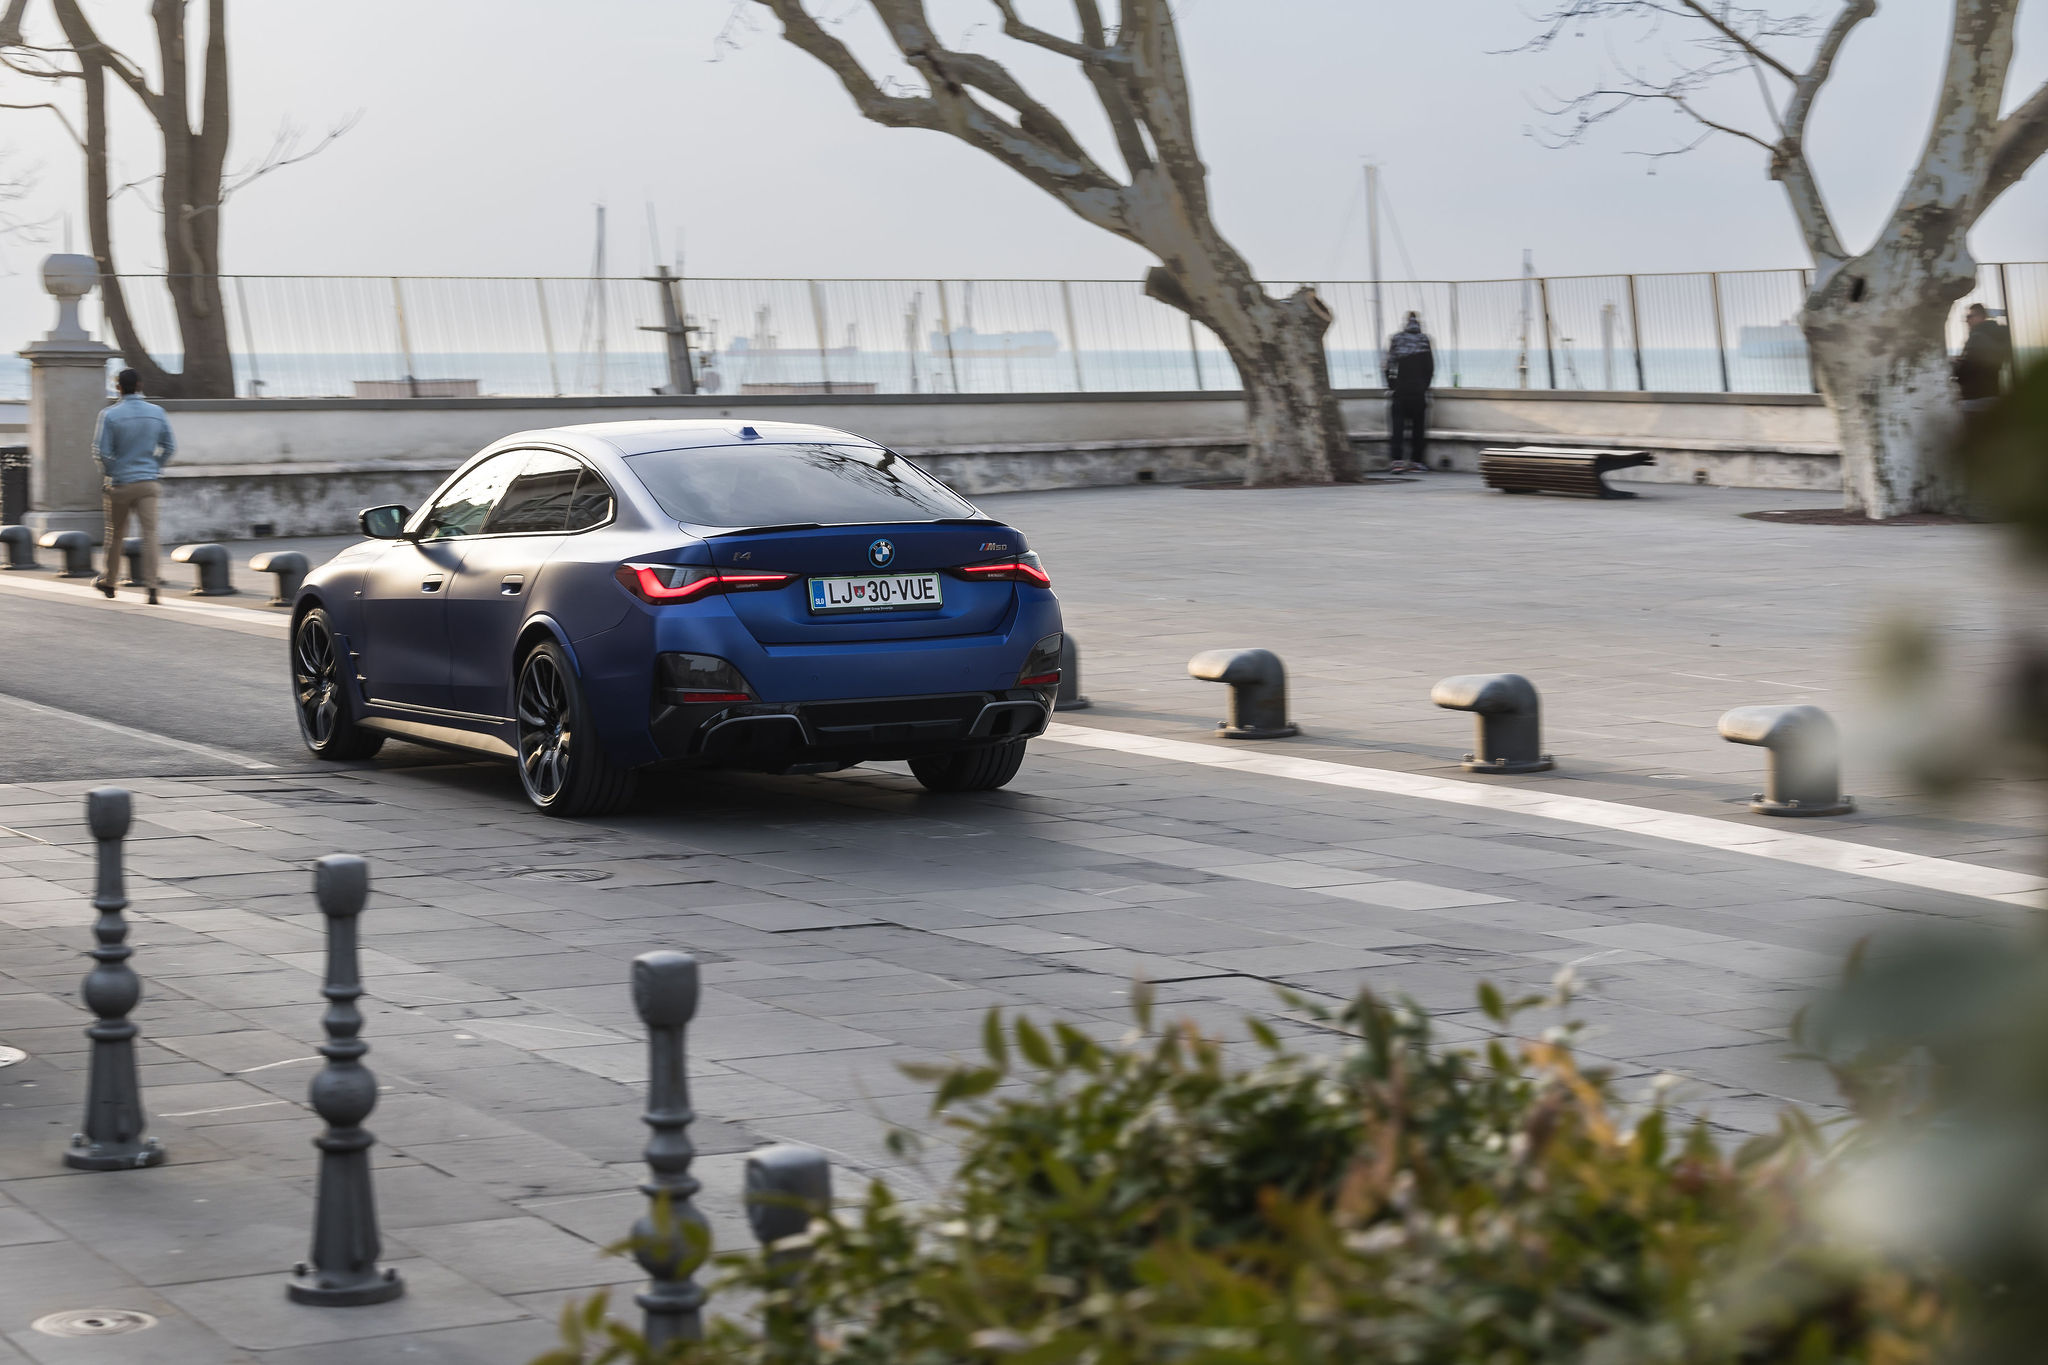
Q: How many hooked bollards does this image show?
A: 9